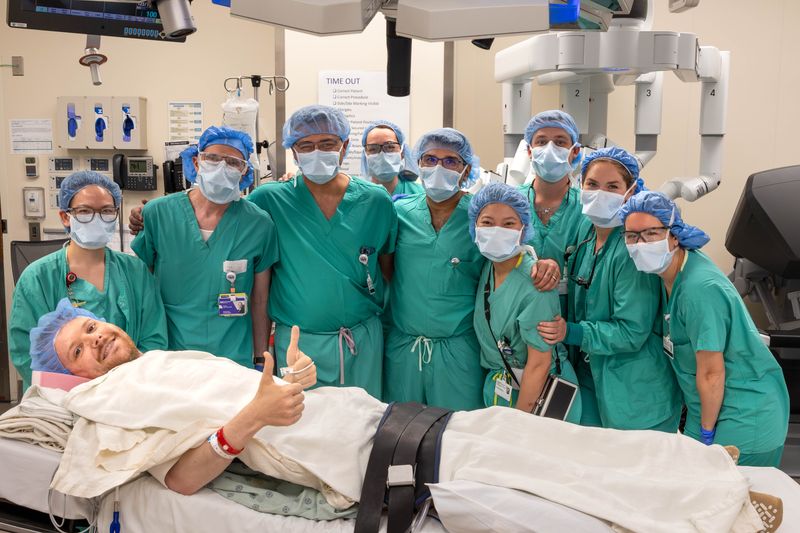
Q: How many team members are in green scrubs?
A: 9